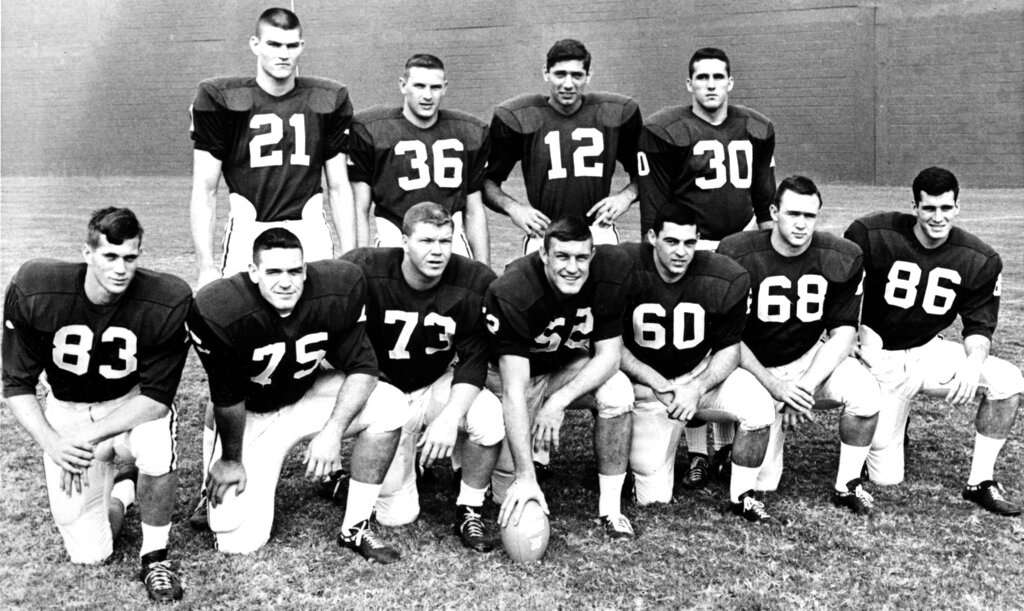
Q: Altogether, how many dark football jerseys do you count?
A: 11